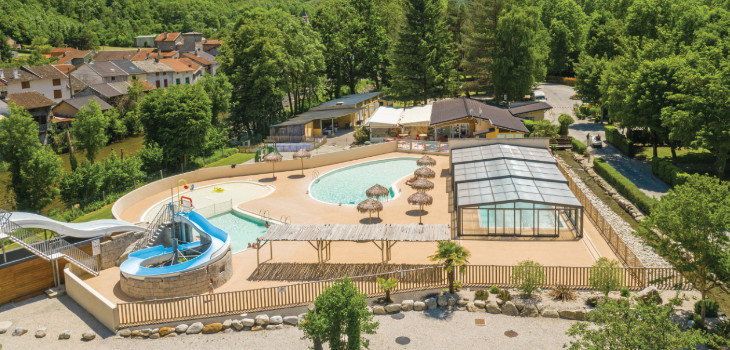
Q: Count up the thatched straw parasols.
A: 8